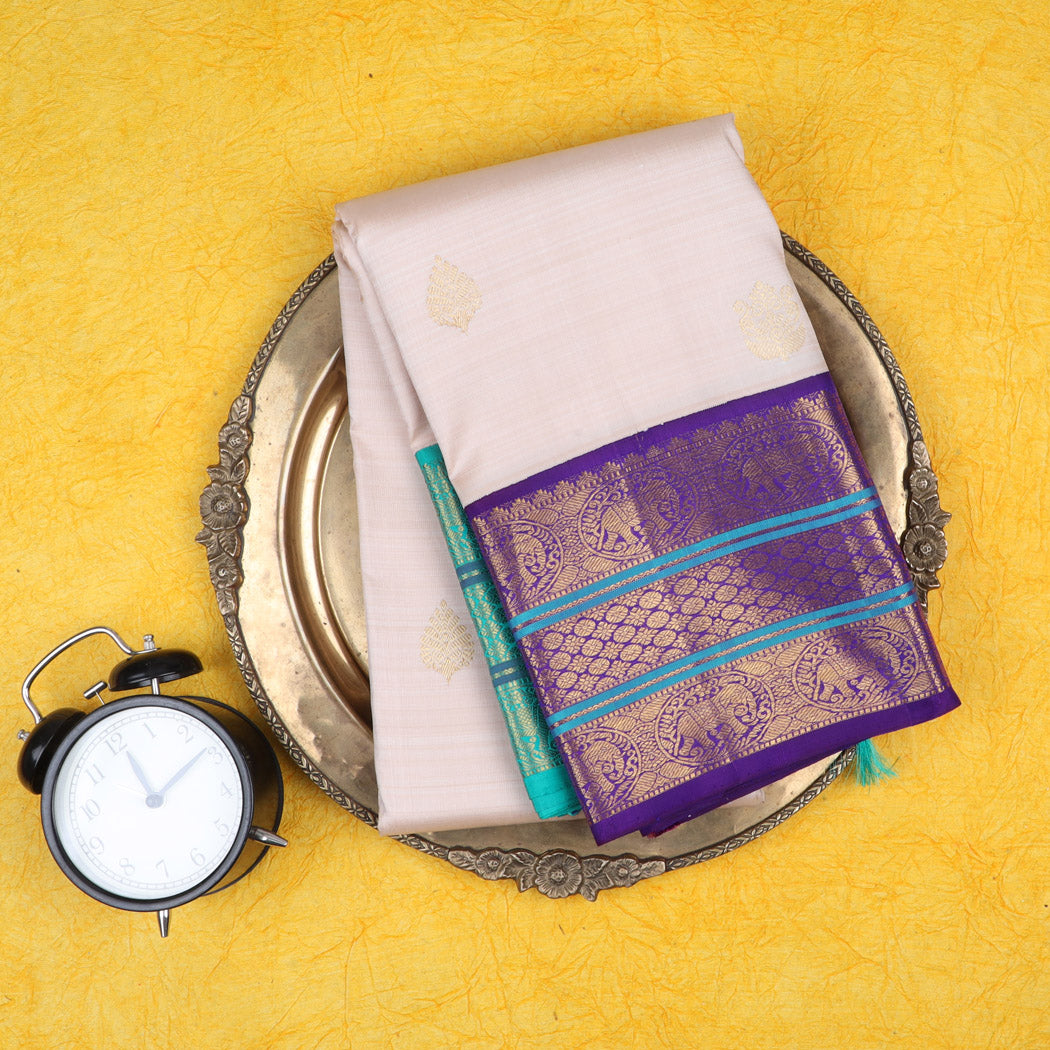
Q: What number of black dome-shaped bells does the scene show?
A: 2